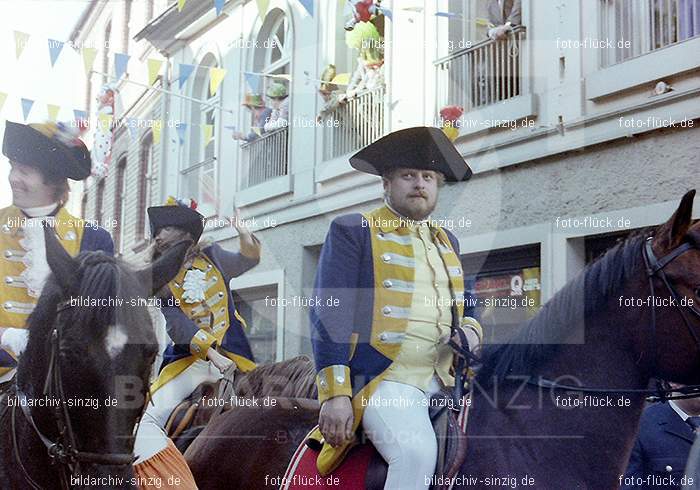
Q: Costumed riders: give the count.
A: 3